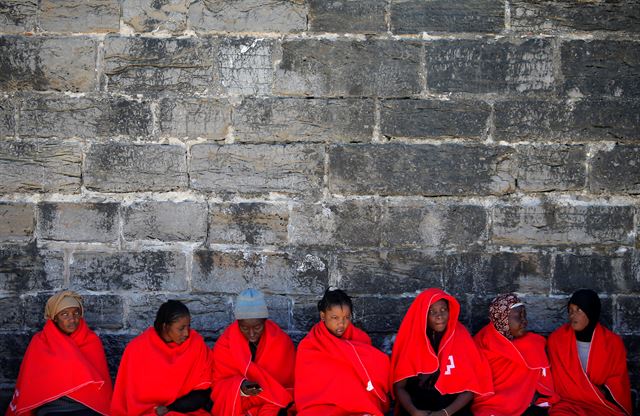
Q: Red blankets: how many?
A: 7